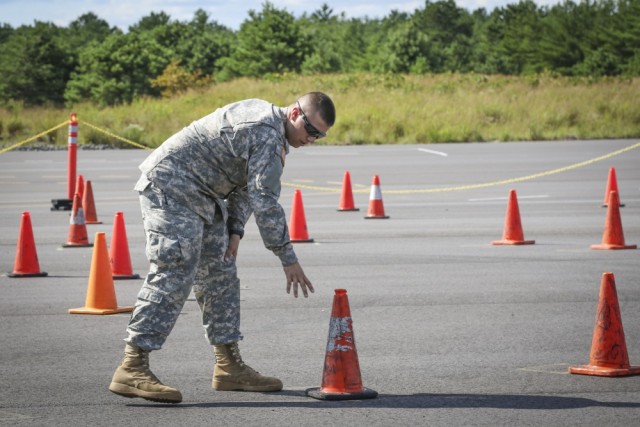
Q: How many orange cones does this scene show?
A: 14